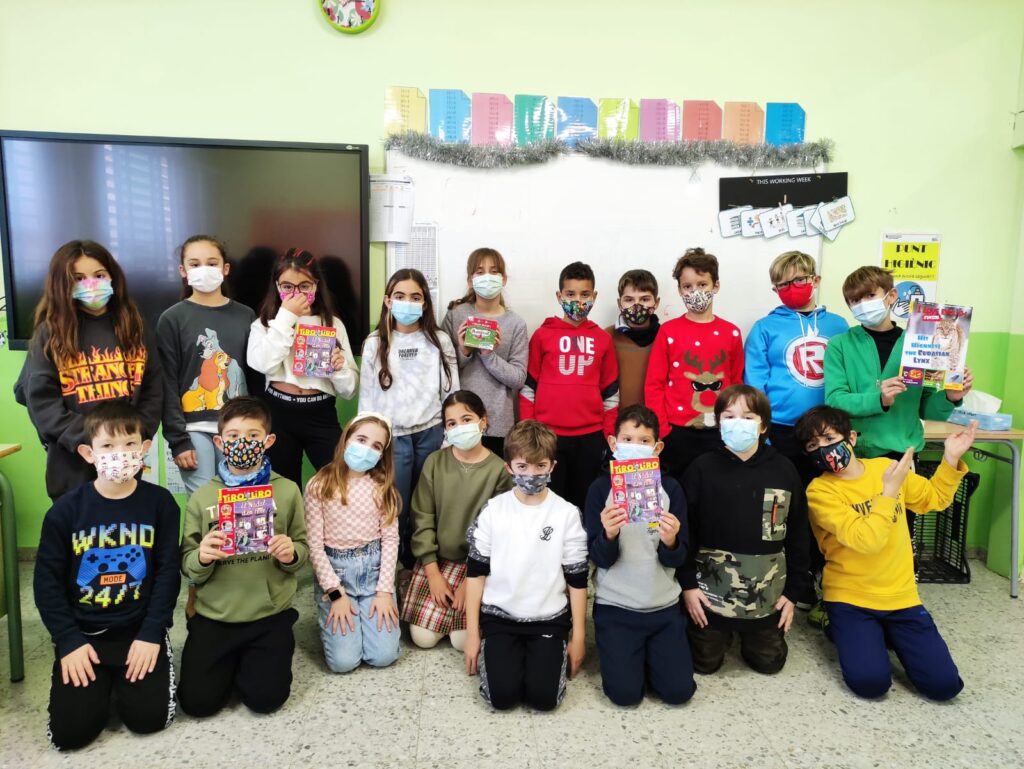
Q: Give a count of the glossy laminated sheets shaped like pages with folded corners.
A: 10